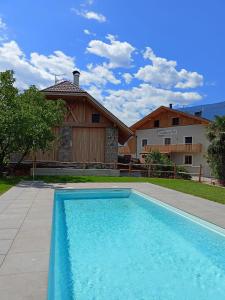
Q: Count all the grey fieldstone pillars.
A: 2